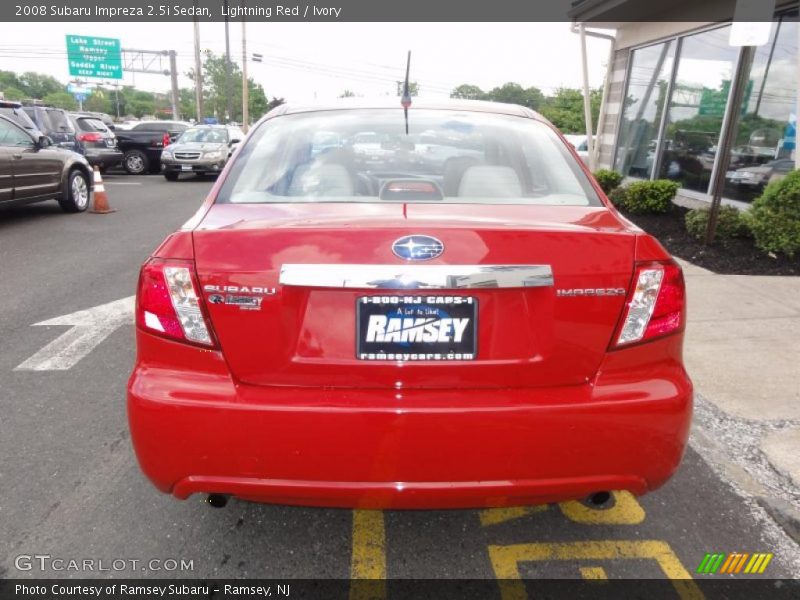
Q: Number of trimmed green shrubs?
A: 4